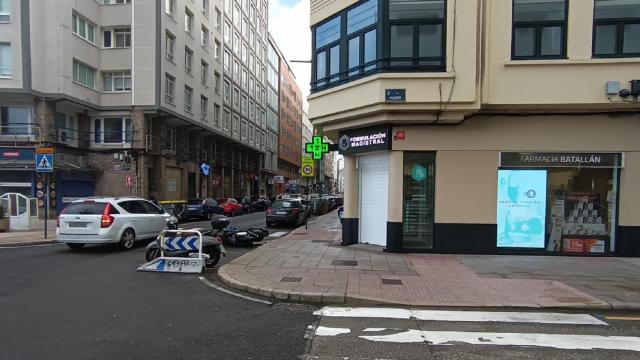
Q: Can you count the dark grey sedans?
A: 1